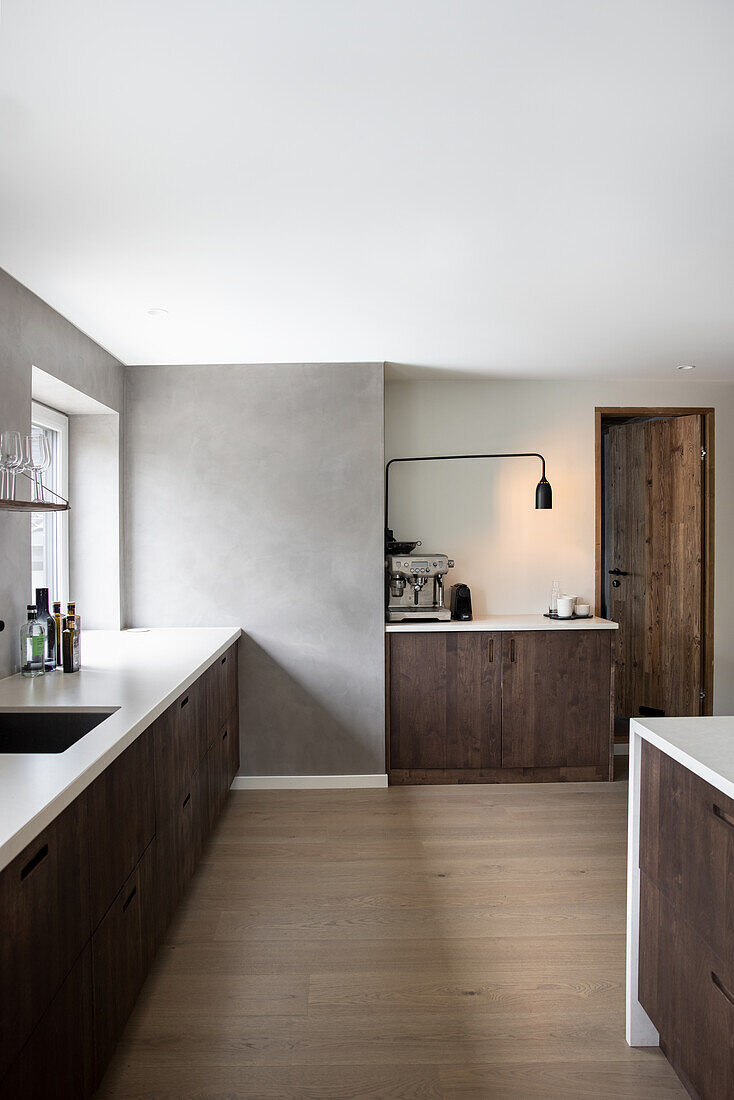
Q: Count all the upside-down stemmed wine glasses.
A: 0